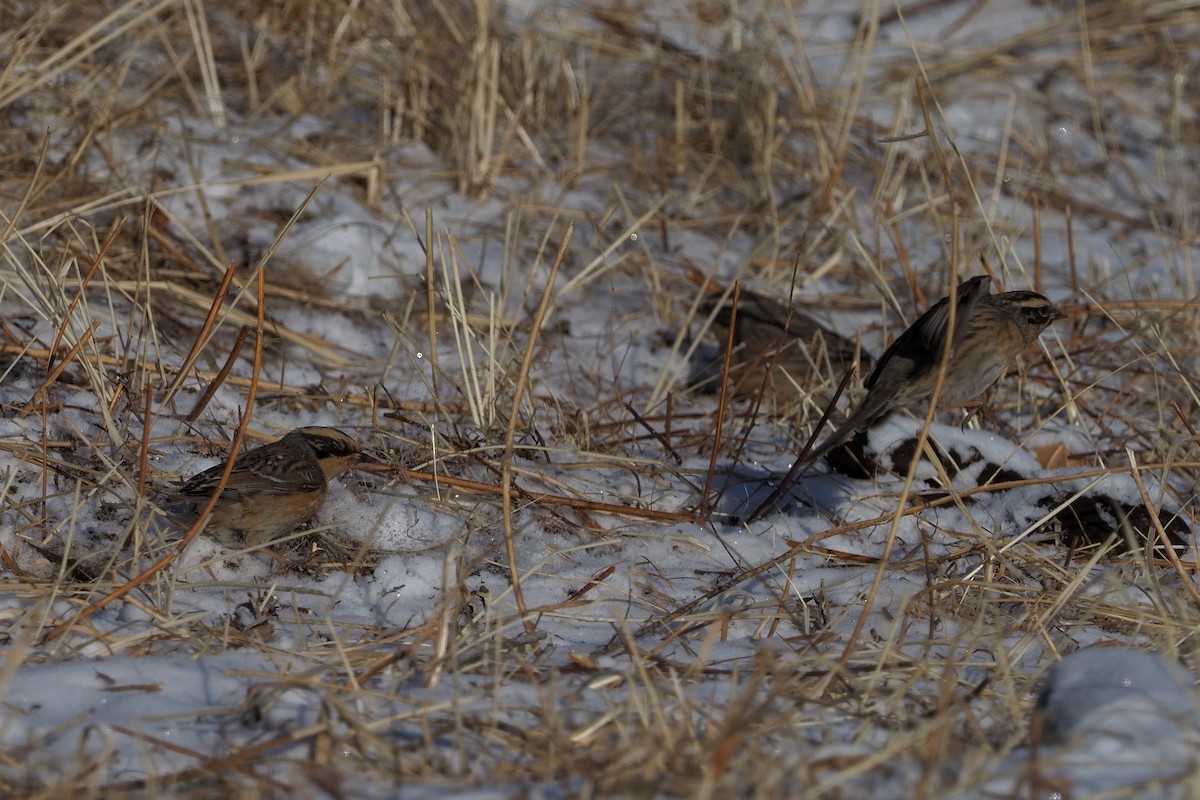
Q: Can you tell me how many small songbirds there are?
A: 3